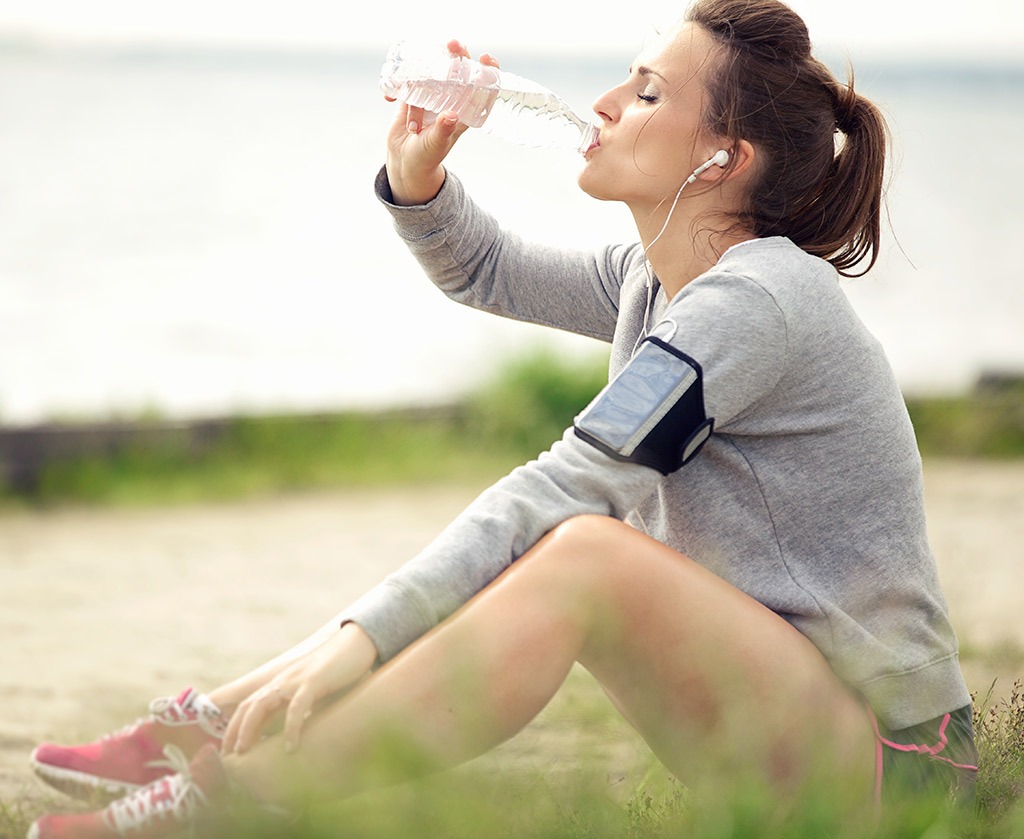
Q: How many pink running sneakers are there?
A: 2